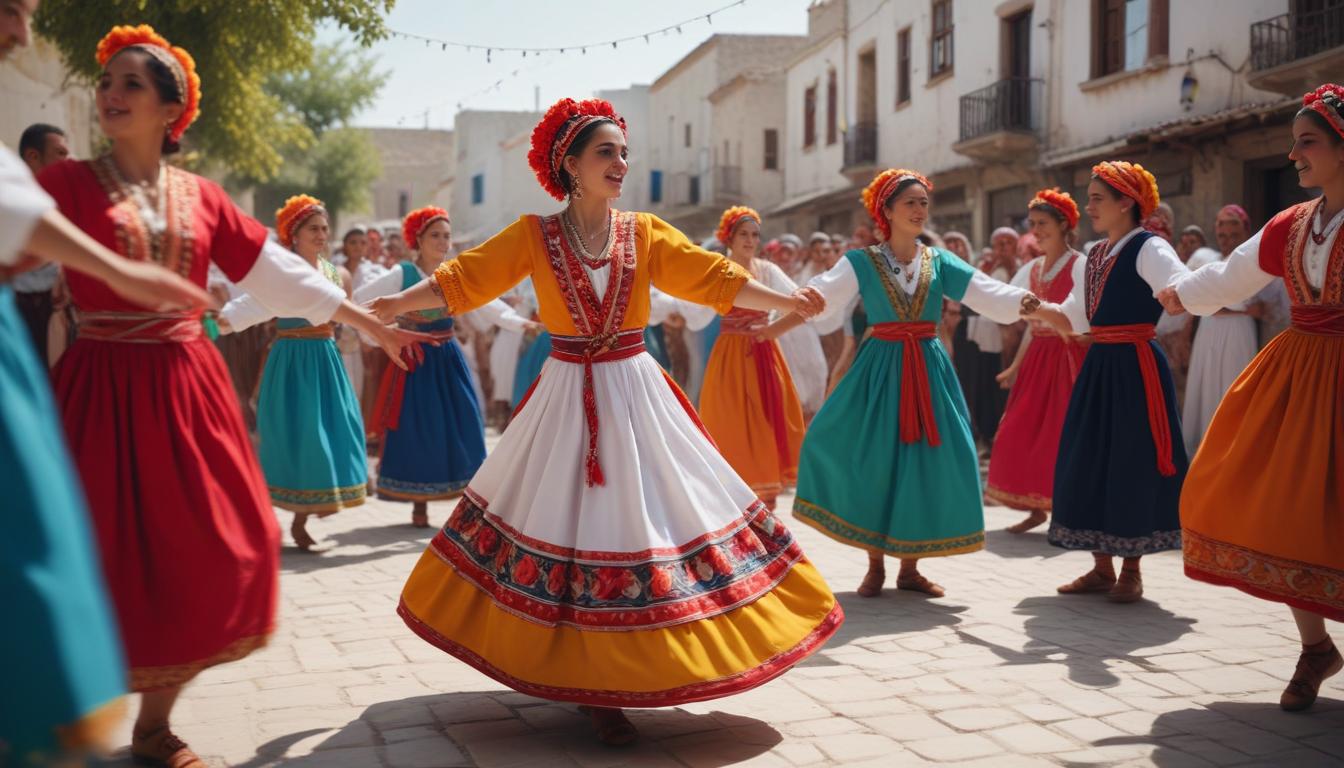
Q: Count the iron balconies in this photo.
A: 3